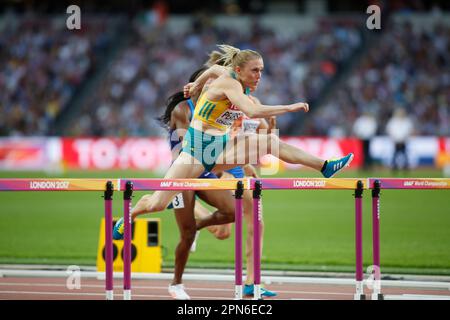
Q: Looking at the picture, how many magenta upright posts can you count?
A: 6